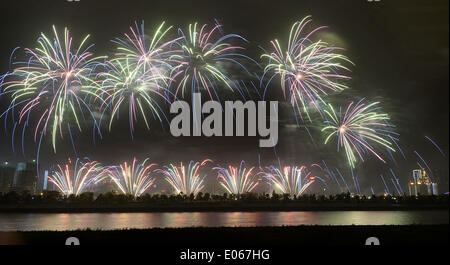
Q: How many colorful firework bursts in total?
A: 11